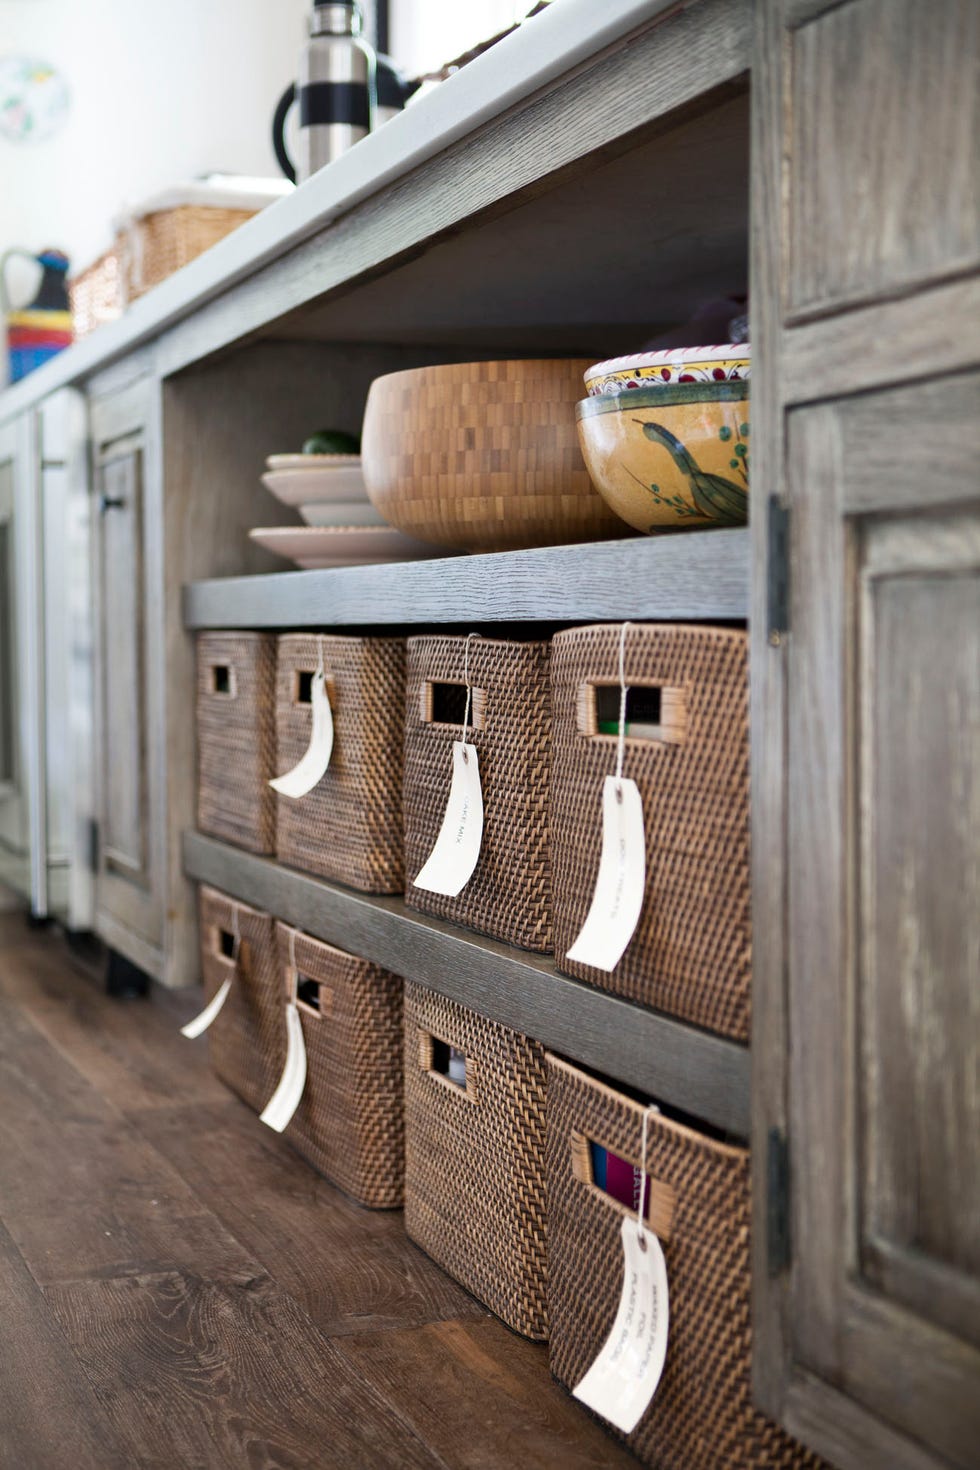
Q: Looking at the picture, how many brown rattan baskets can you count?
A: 8